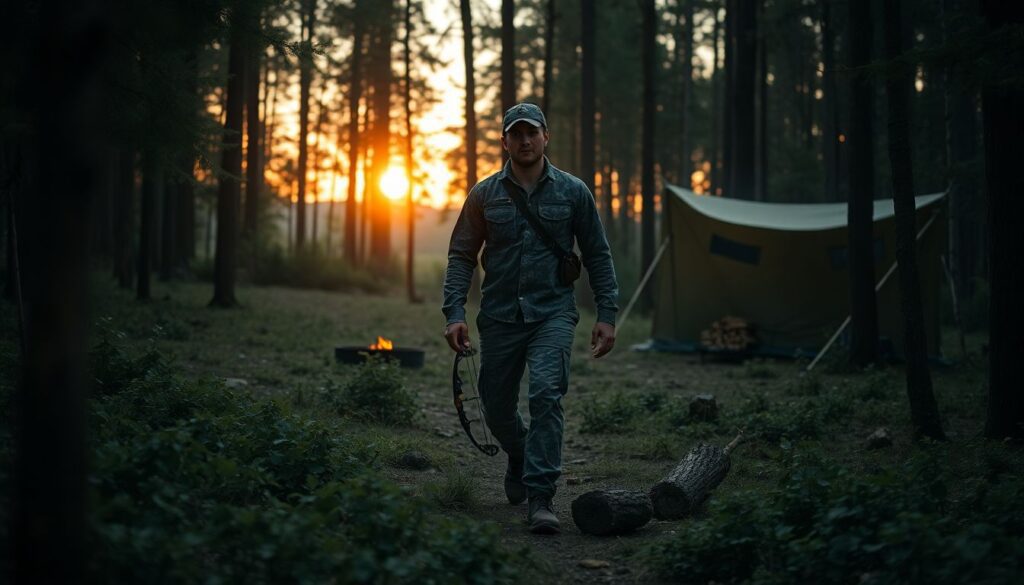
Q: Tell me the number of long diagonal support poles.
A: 2